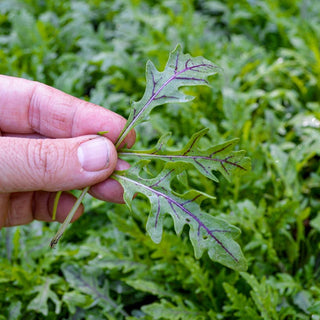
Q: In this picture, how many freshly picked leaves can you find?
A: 3